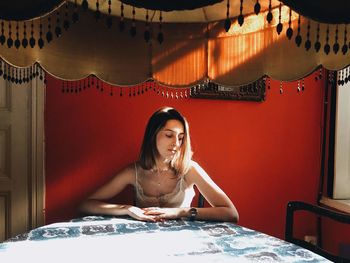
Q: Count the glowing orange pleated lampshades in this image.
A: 1